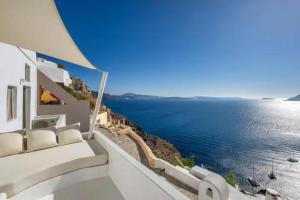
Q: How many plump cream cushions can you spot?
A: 3